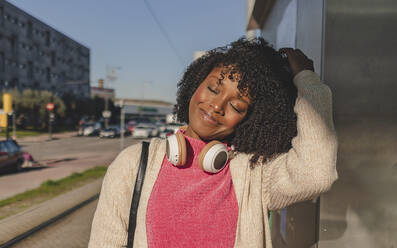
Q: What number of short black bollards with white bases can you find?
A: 0